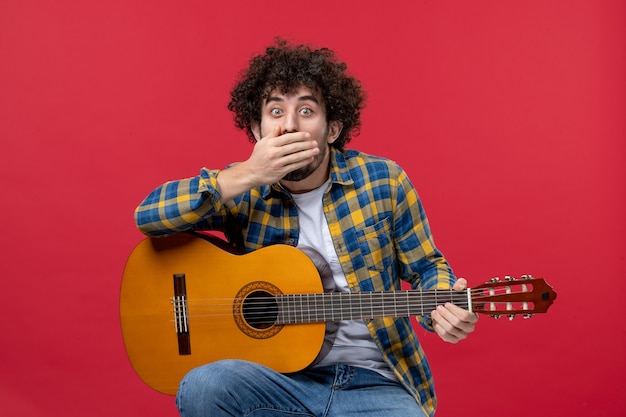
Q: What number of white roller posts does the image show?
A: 6